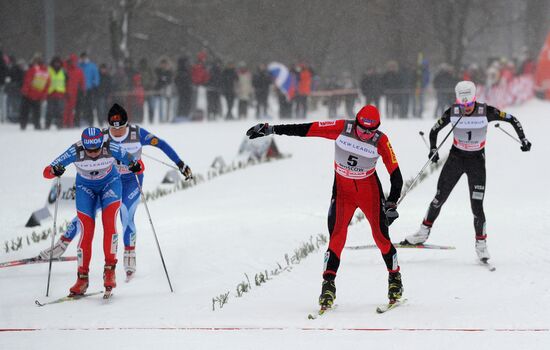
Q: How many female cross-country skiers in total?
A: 4